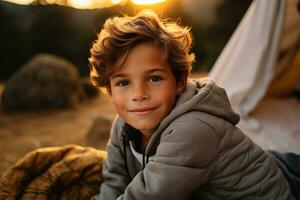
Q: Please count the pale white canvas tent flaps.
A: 1